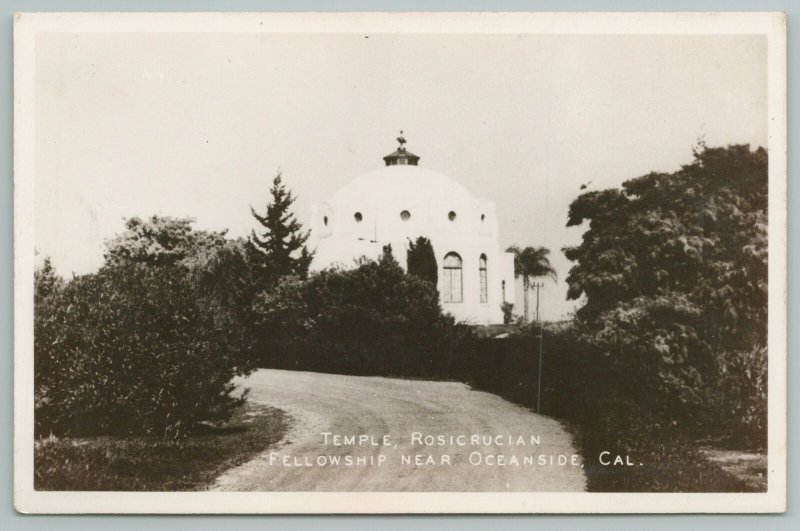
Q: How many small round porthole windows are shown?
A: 5